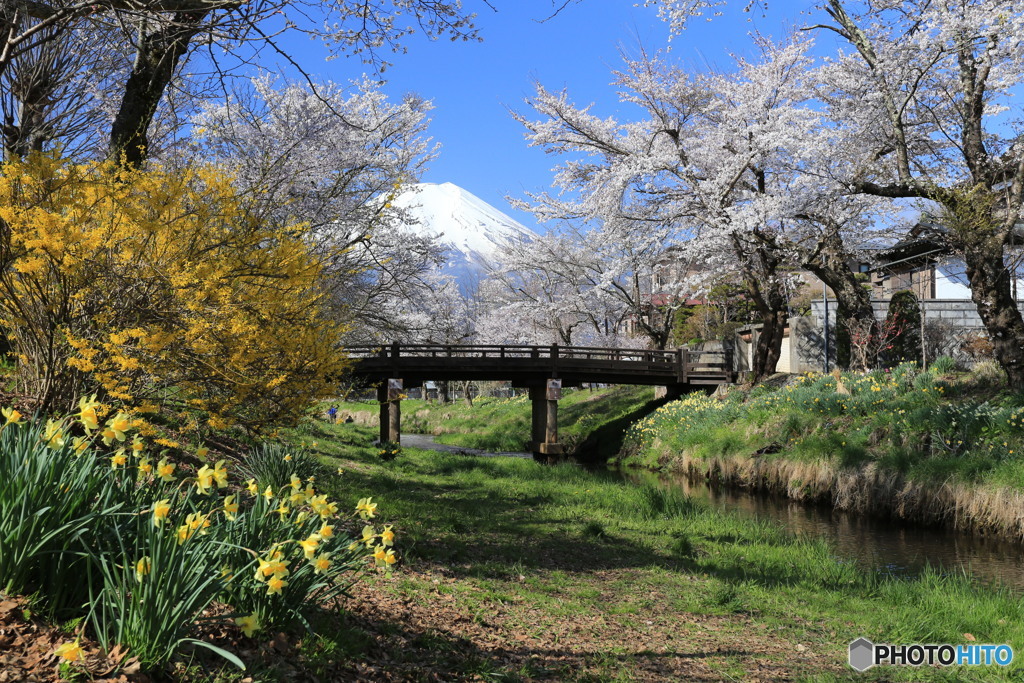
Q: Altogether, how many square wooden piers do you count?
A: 2